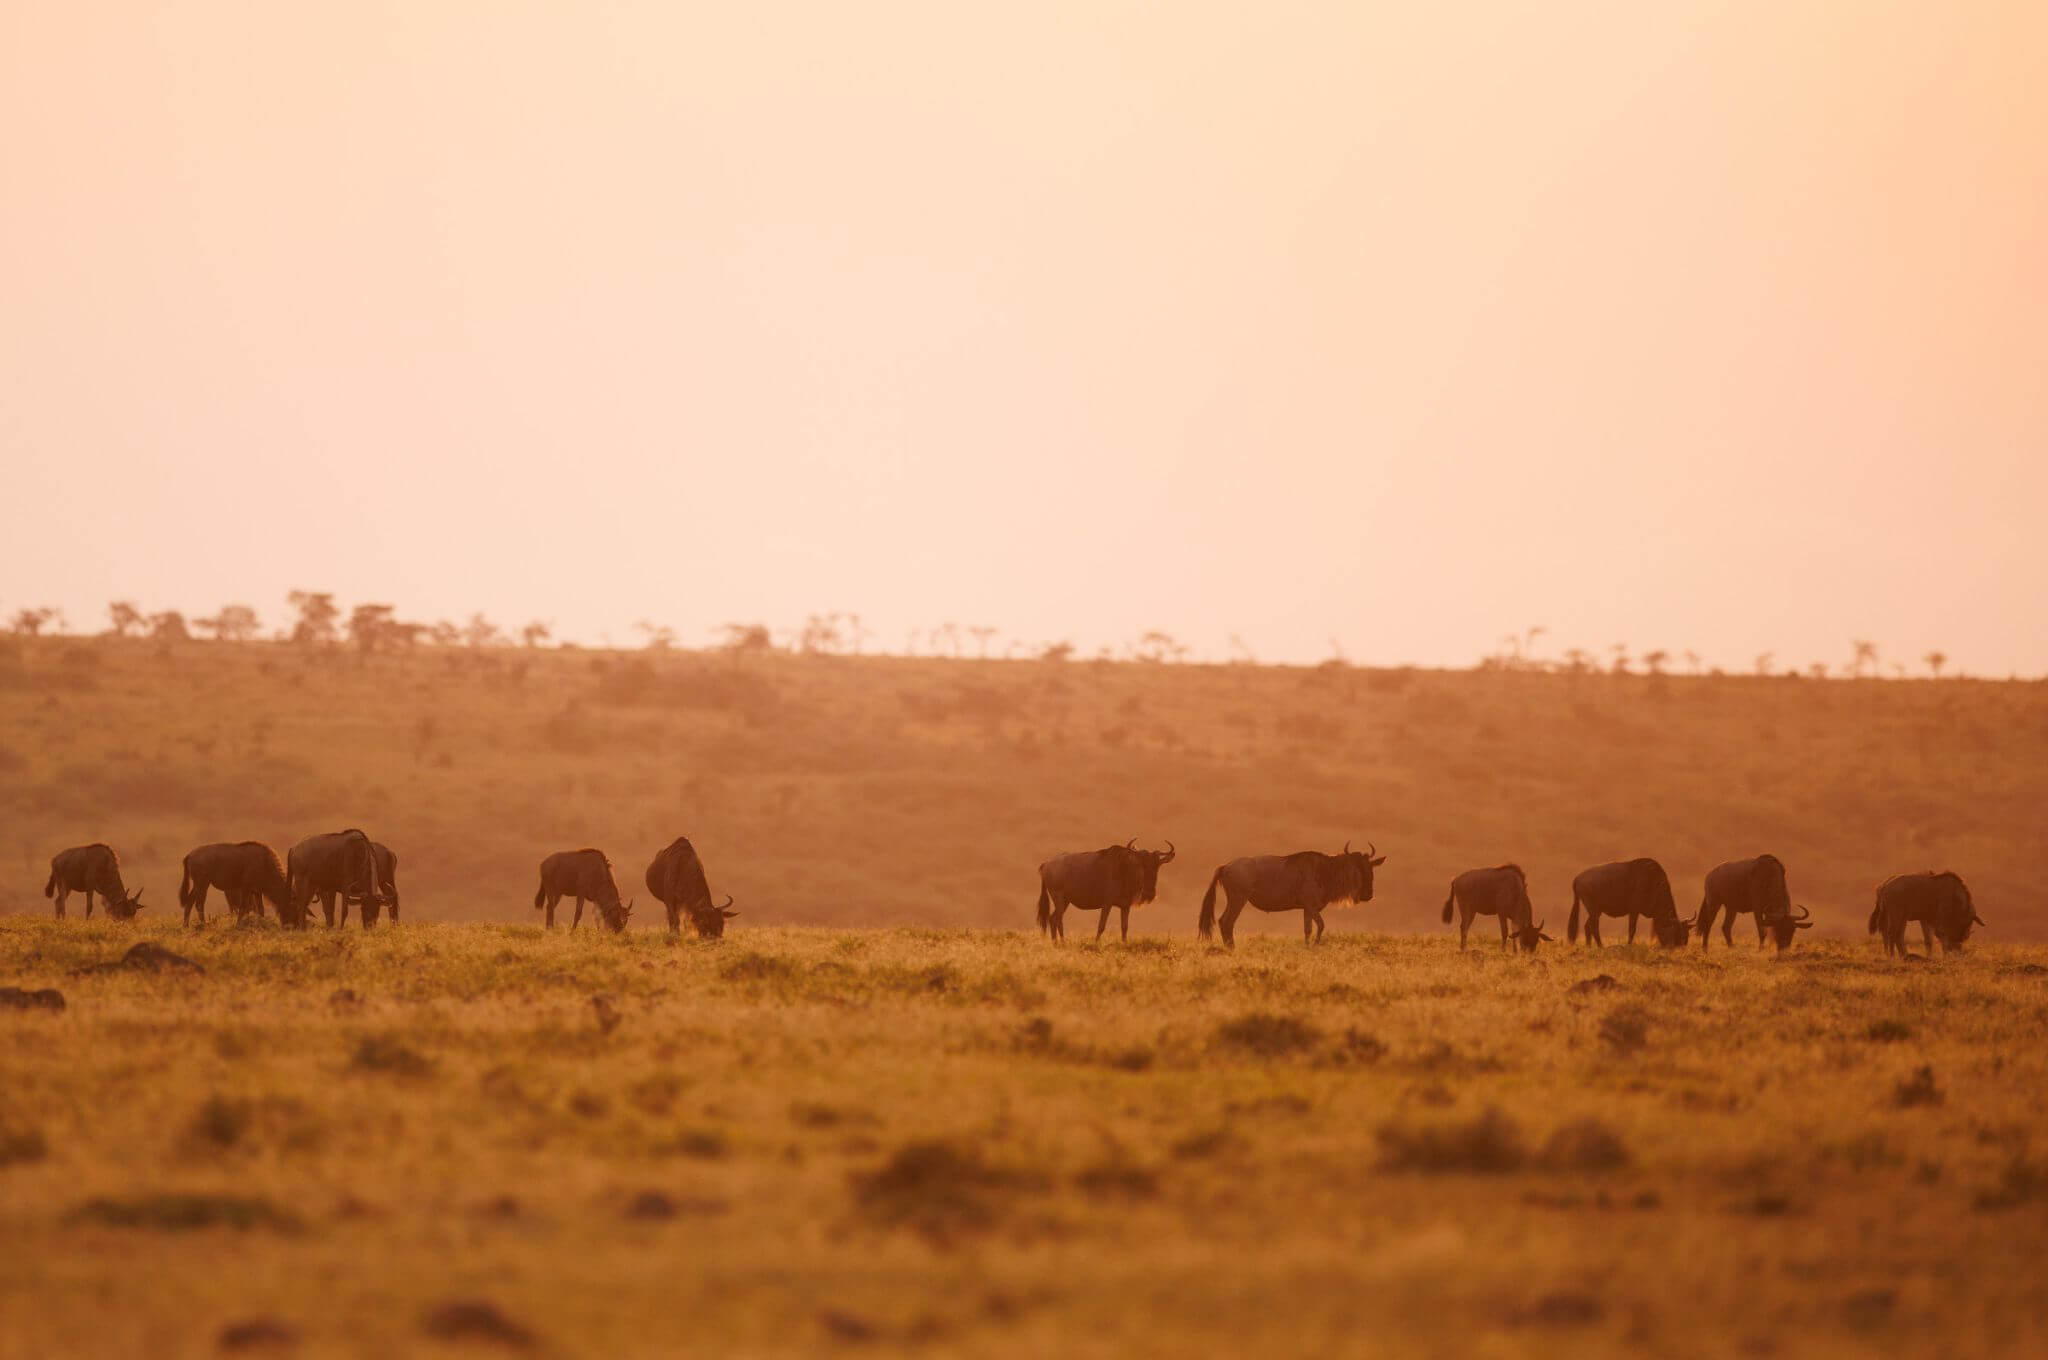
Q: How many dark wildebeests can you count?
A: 12